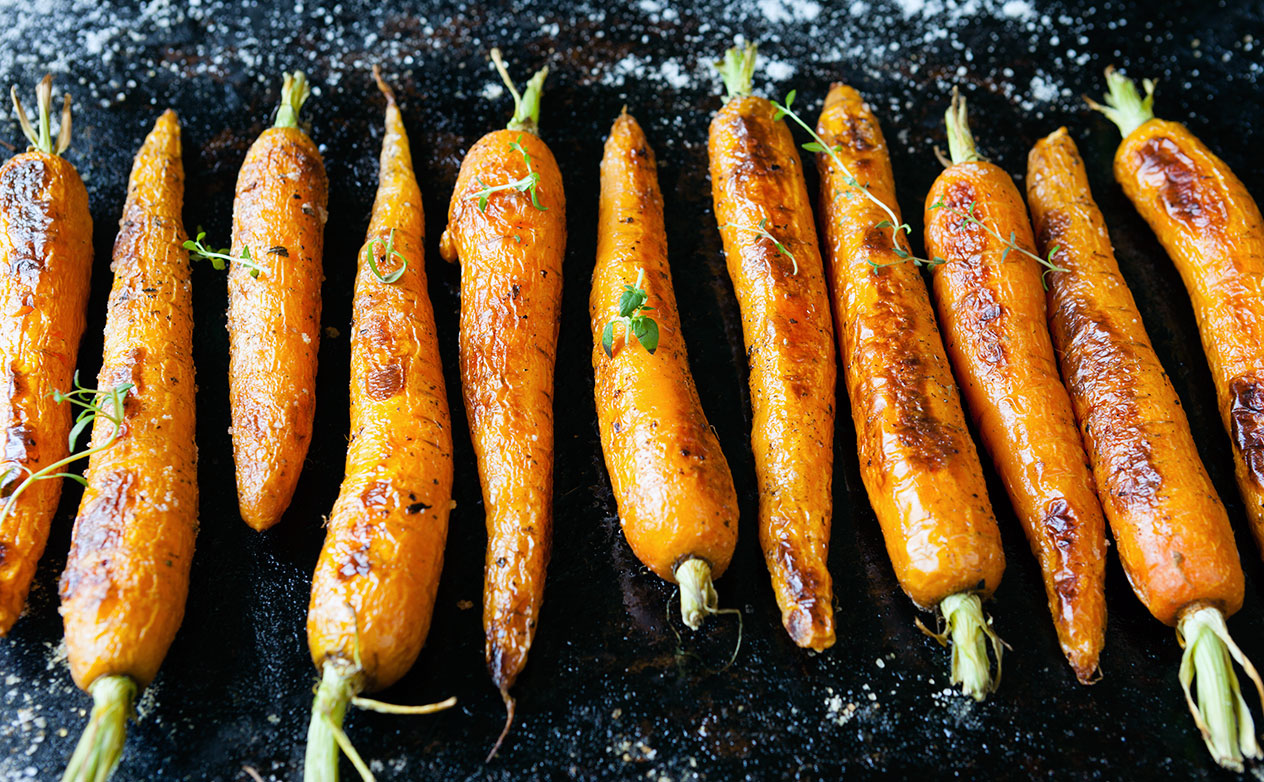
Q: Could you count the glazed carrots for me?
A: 11